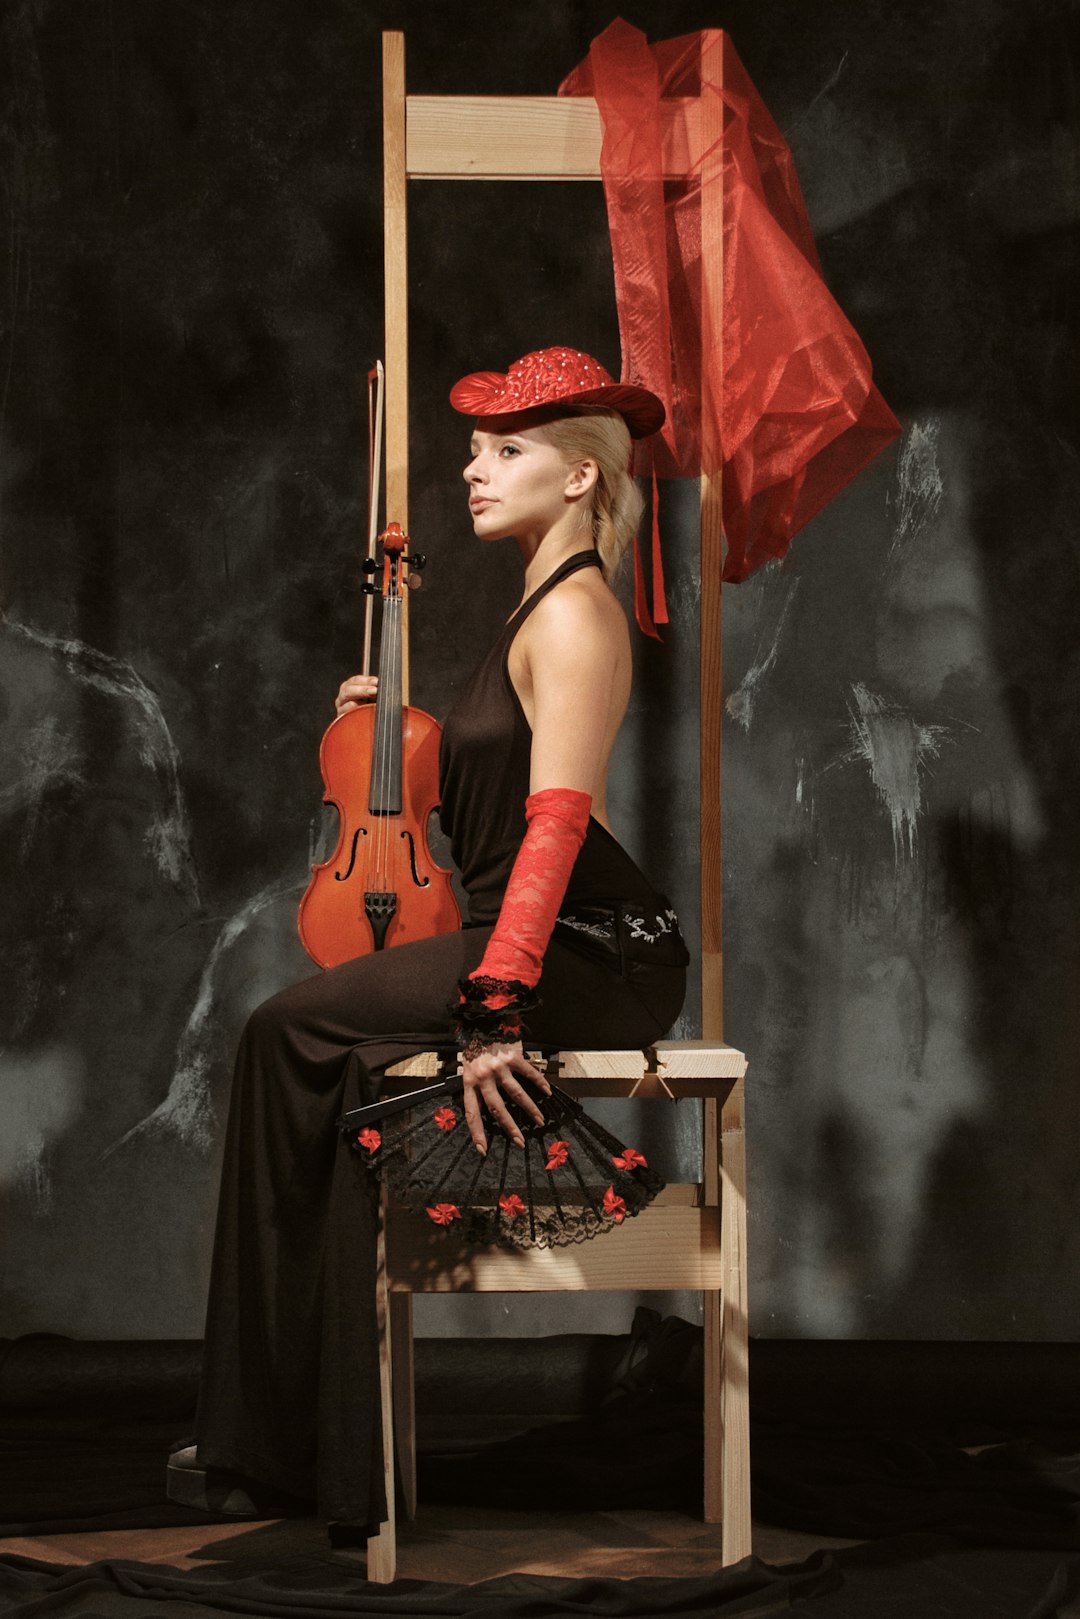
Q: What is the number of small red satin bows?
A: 7